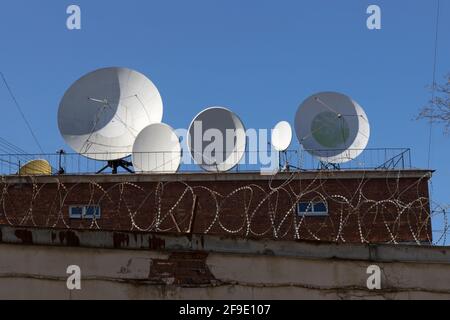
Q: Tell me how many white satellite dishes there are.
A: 5